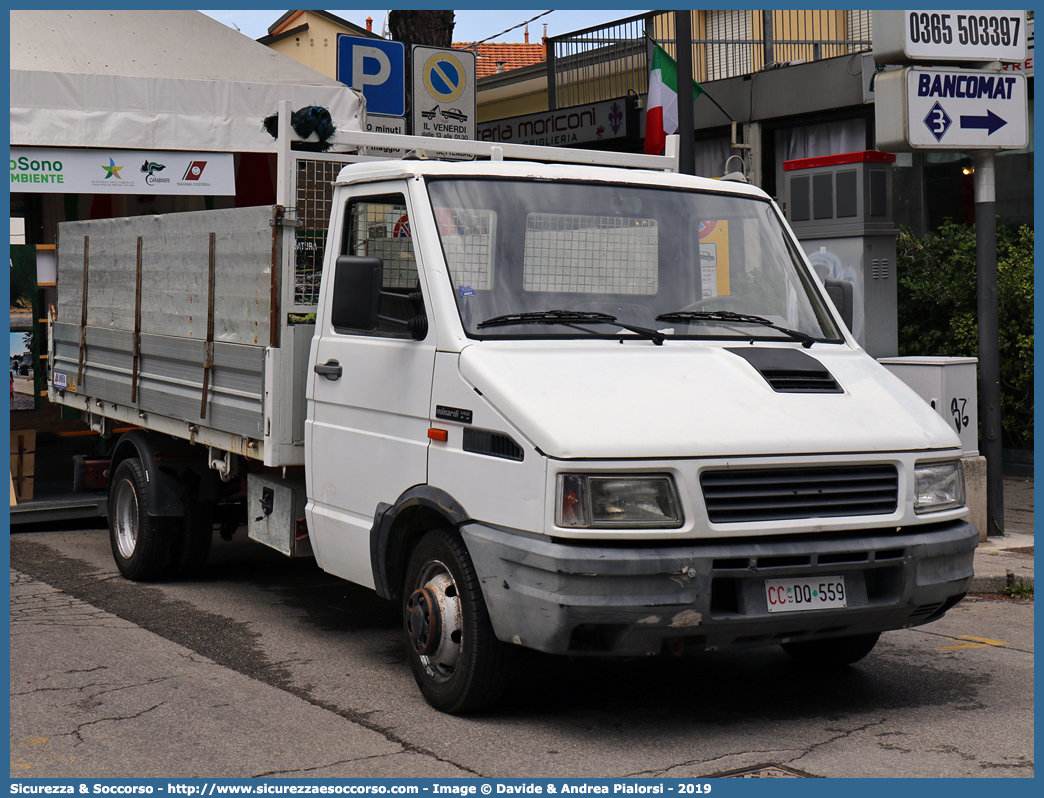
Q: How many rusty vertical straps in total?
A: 3